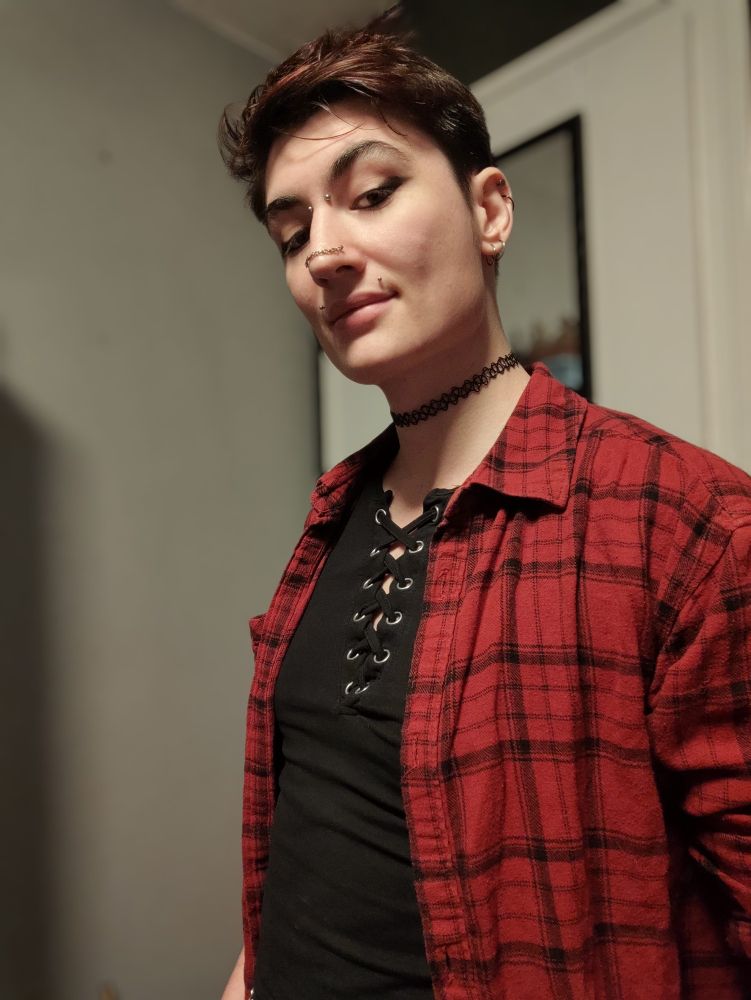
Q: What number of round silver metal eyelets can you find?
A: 12